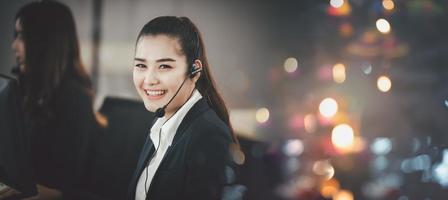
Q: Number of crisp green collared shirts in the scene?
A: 0